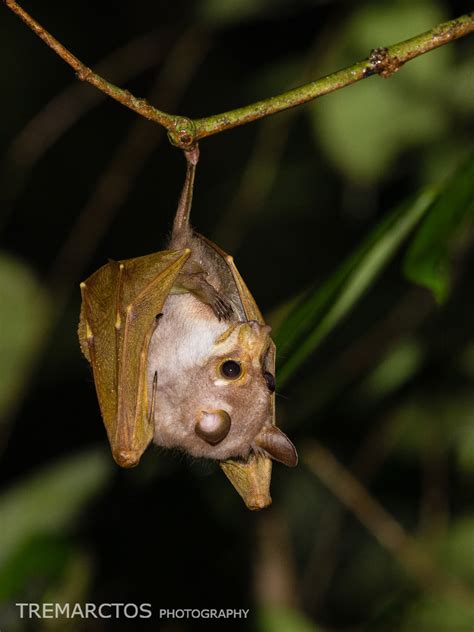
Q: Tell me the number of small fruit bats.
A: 1